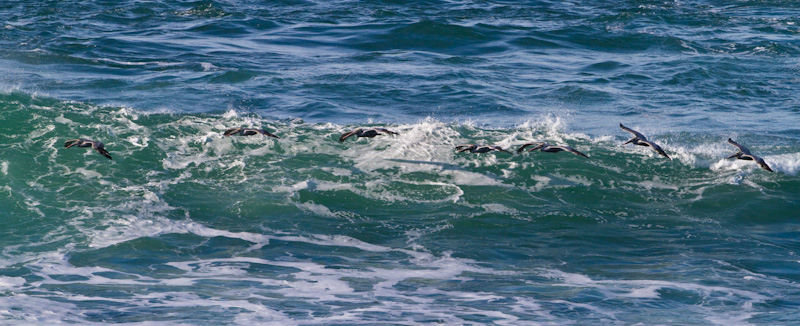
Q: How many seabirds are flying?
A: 7